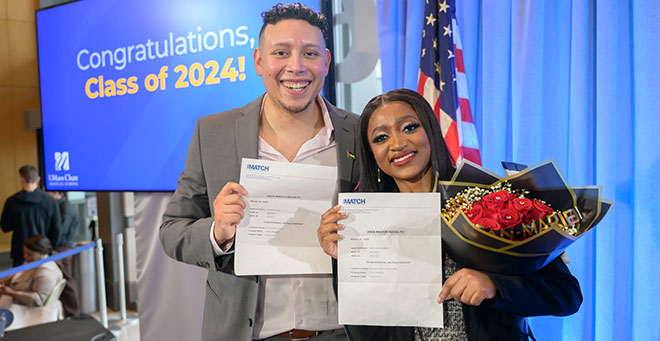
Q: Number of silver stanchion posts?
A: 2